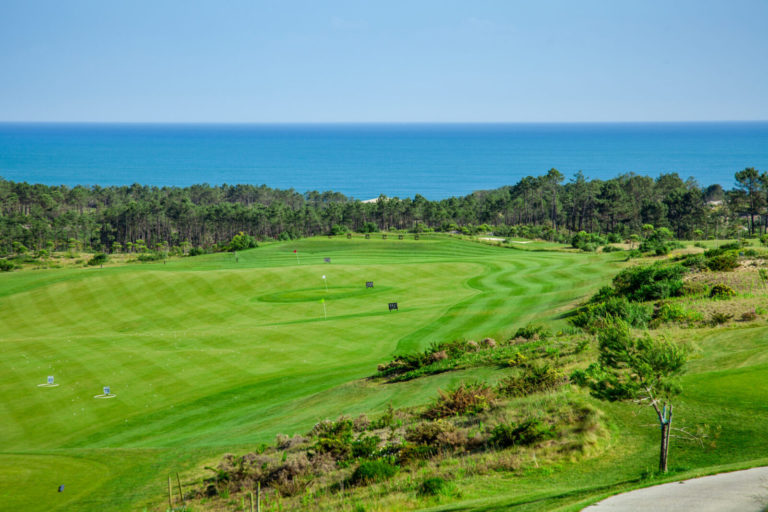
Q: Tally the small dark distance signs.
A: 3